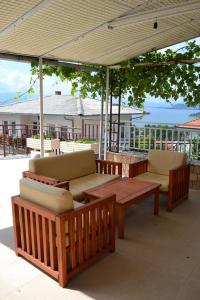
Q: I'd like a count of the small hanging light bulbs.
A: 1